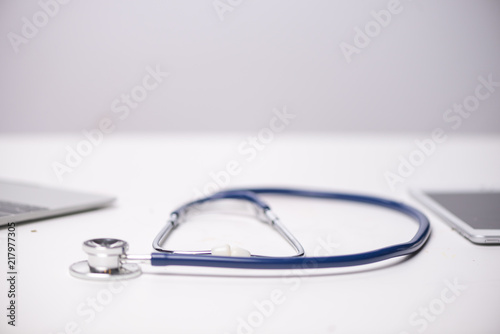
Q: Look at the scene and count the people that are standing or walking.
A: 0